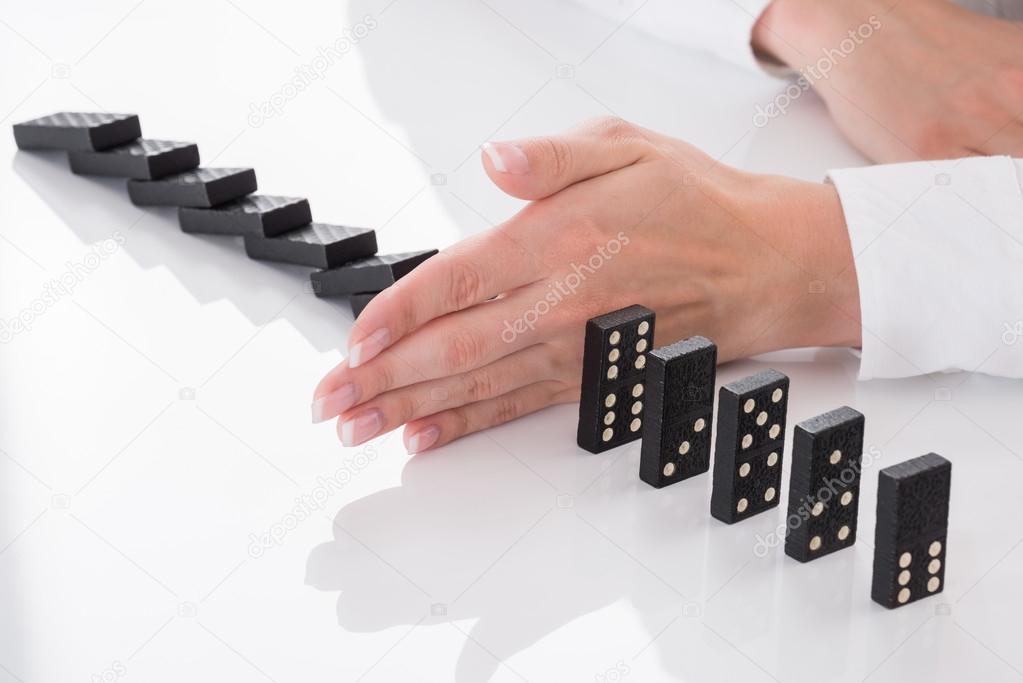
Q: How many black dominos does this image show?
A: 12